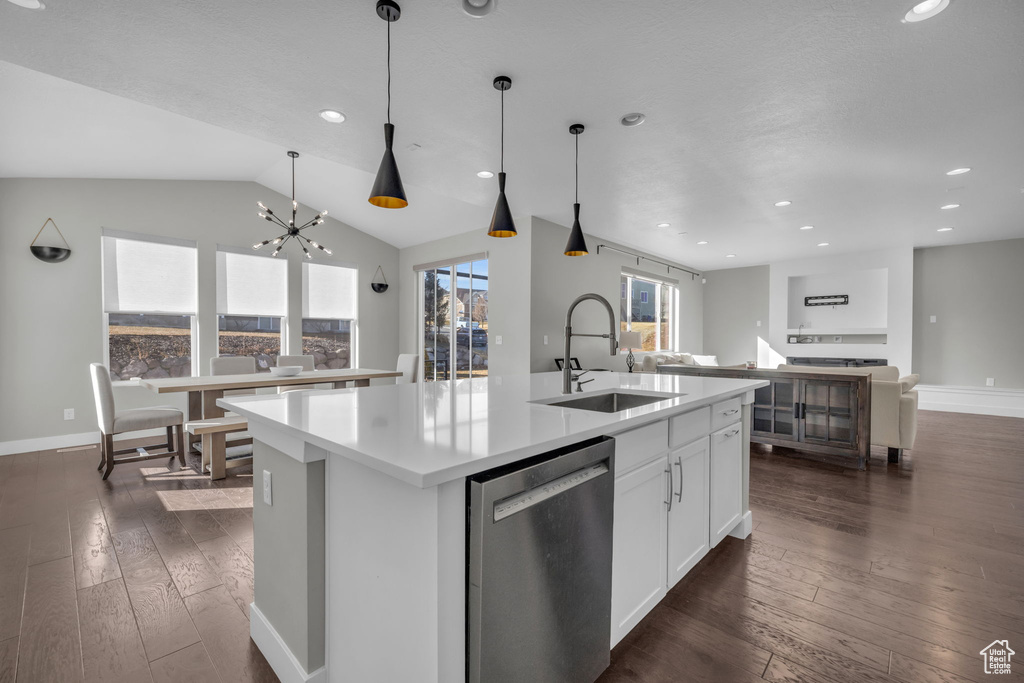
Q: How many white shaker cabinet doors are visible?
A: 3